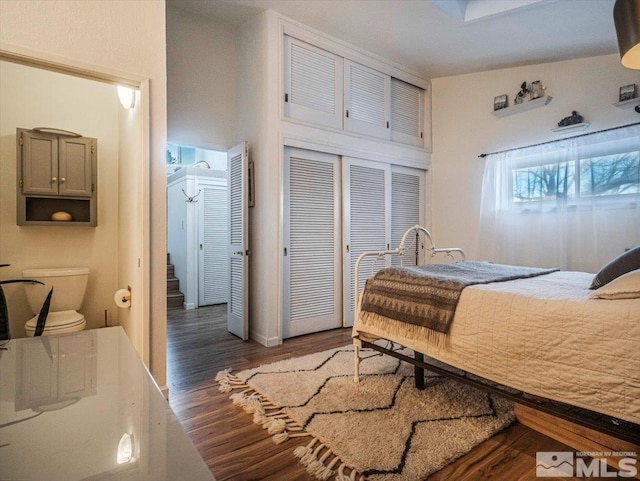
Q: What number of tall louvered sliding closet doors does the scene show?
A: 3